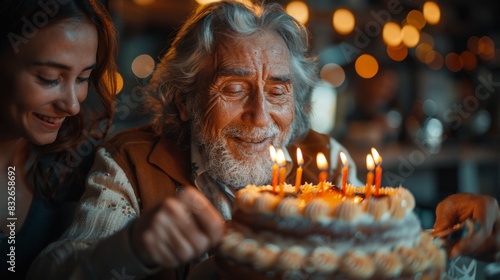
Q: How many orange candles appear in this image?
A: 7